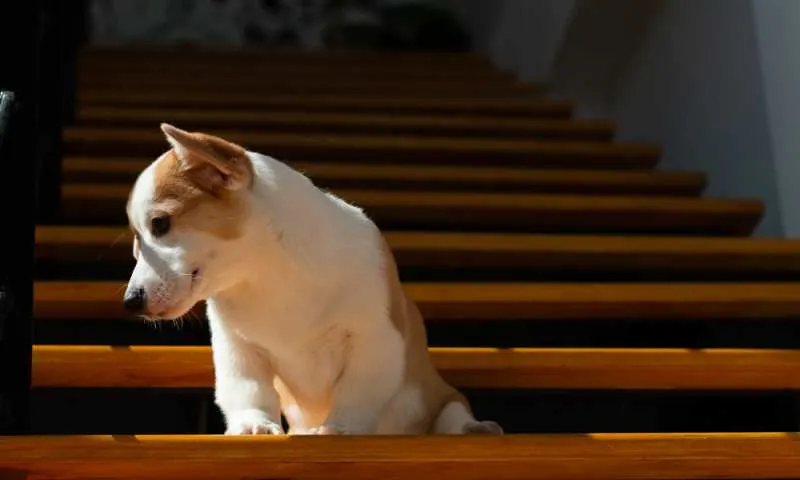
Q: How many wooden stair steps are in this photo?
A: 12